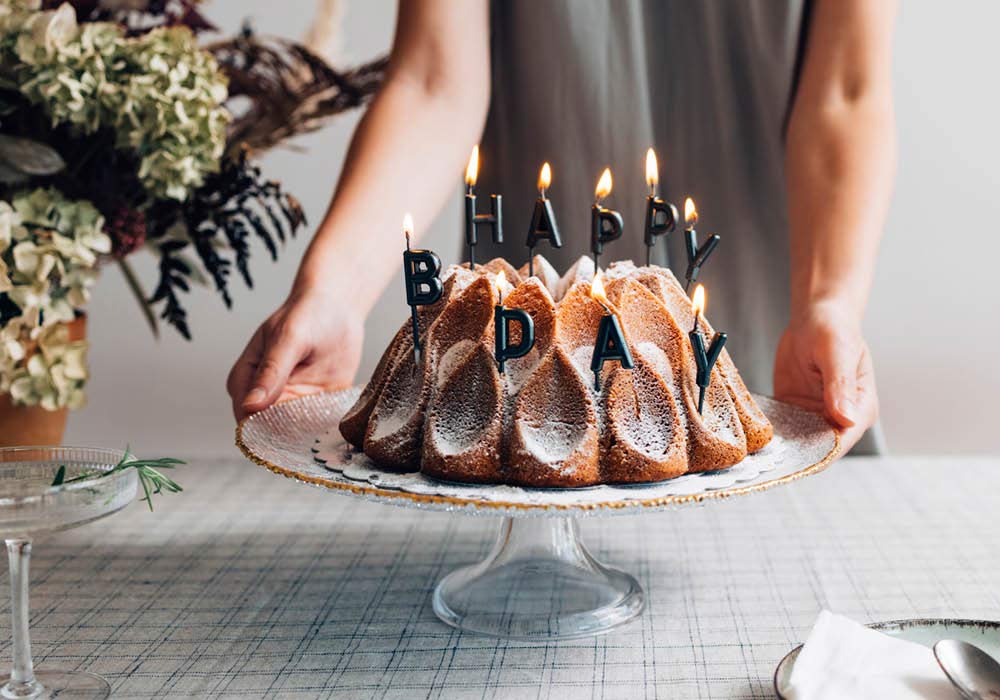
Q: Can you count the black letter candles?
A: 9